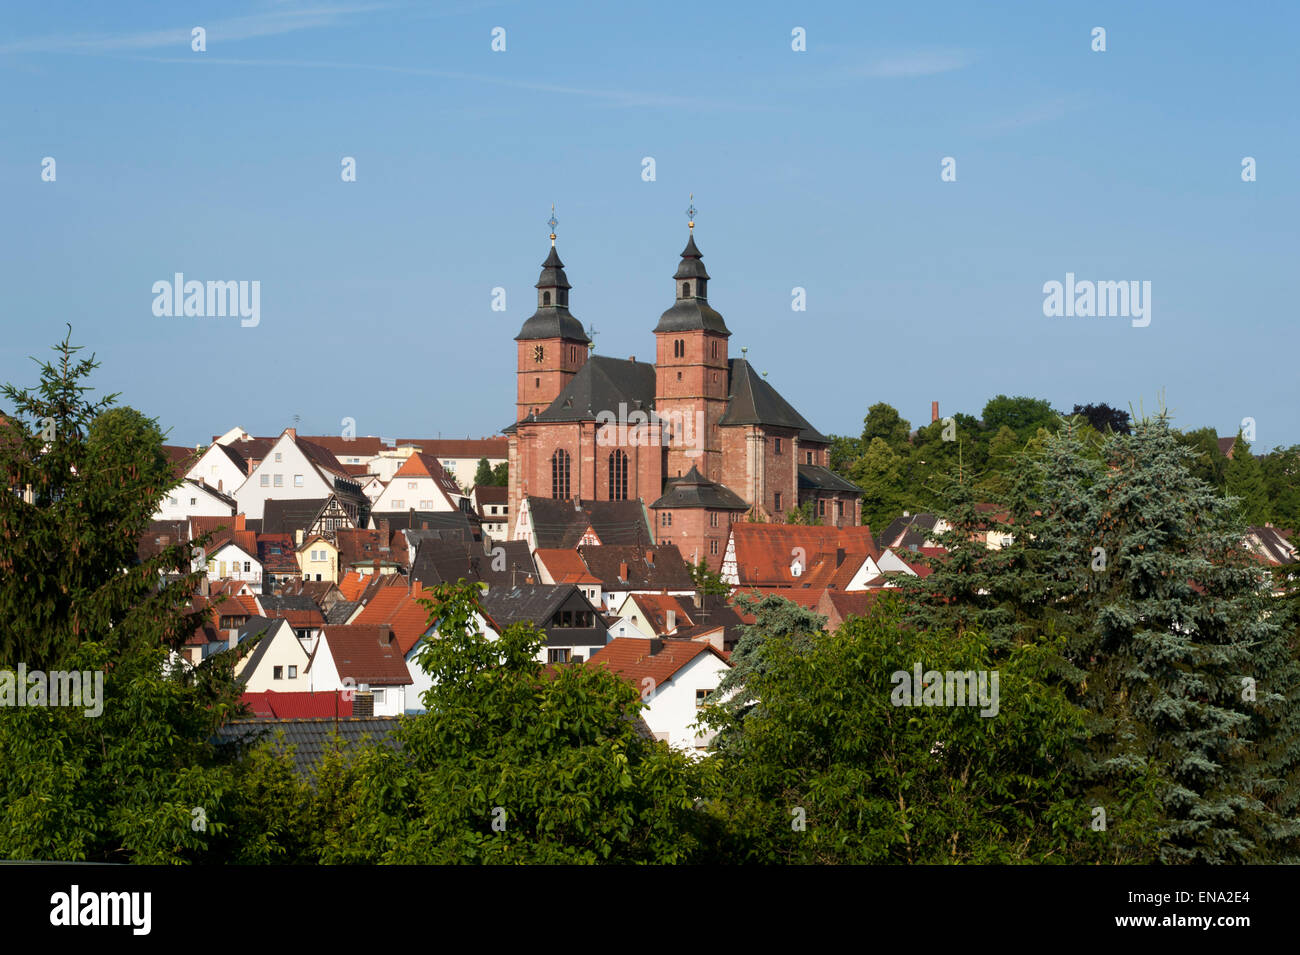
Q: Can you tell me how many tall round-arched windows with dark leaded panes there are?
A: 2